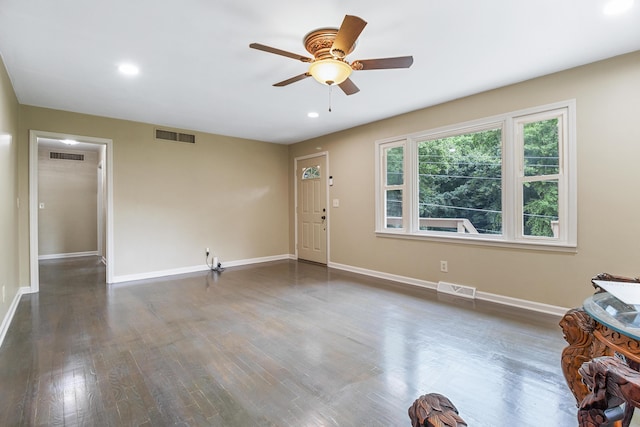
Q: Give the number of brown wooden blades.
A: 5